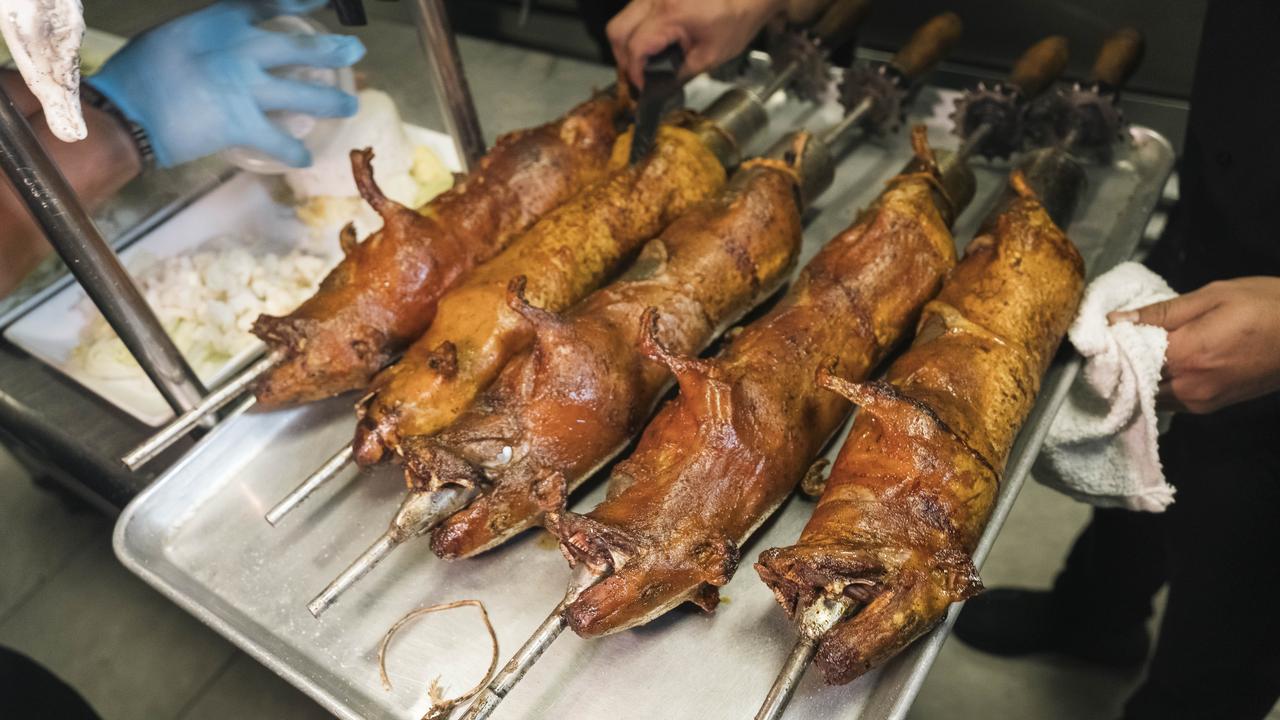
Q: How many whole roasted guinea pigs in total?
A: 5